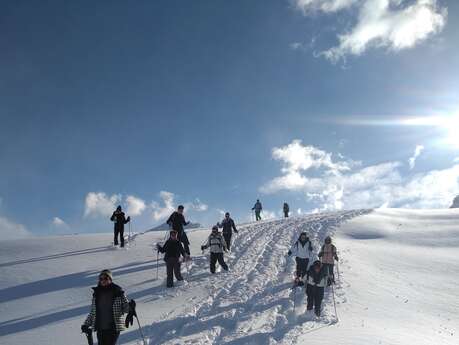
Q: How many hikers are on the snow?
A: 11